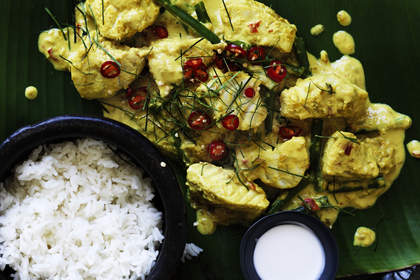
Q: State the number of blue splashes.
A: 0